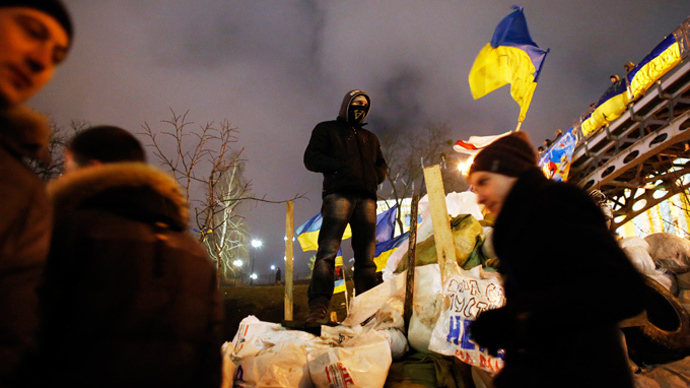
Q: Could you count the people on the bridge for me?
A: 6